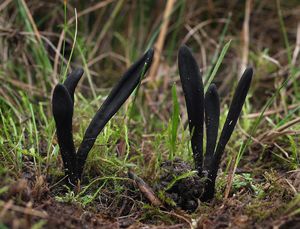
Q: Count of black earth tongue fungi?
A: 6